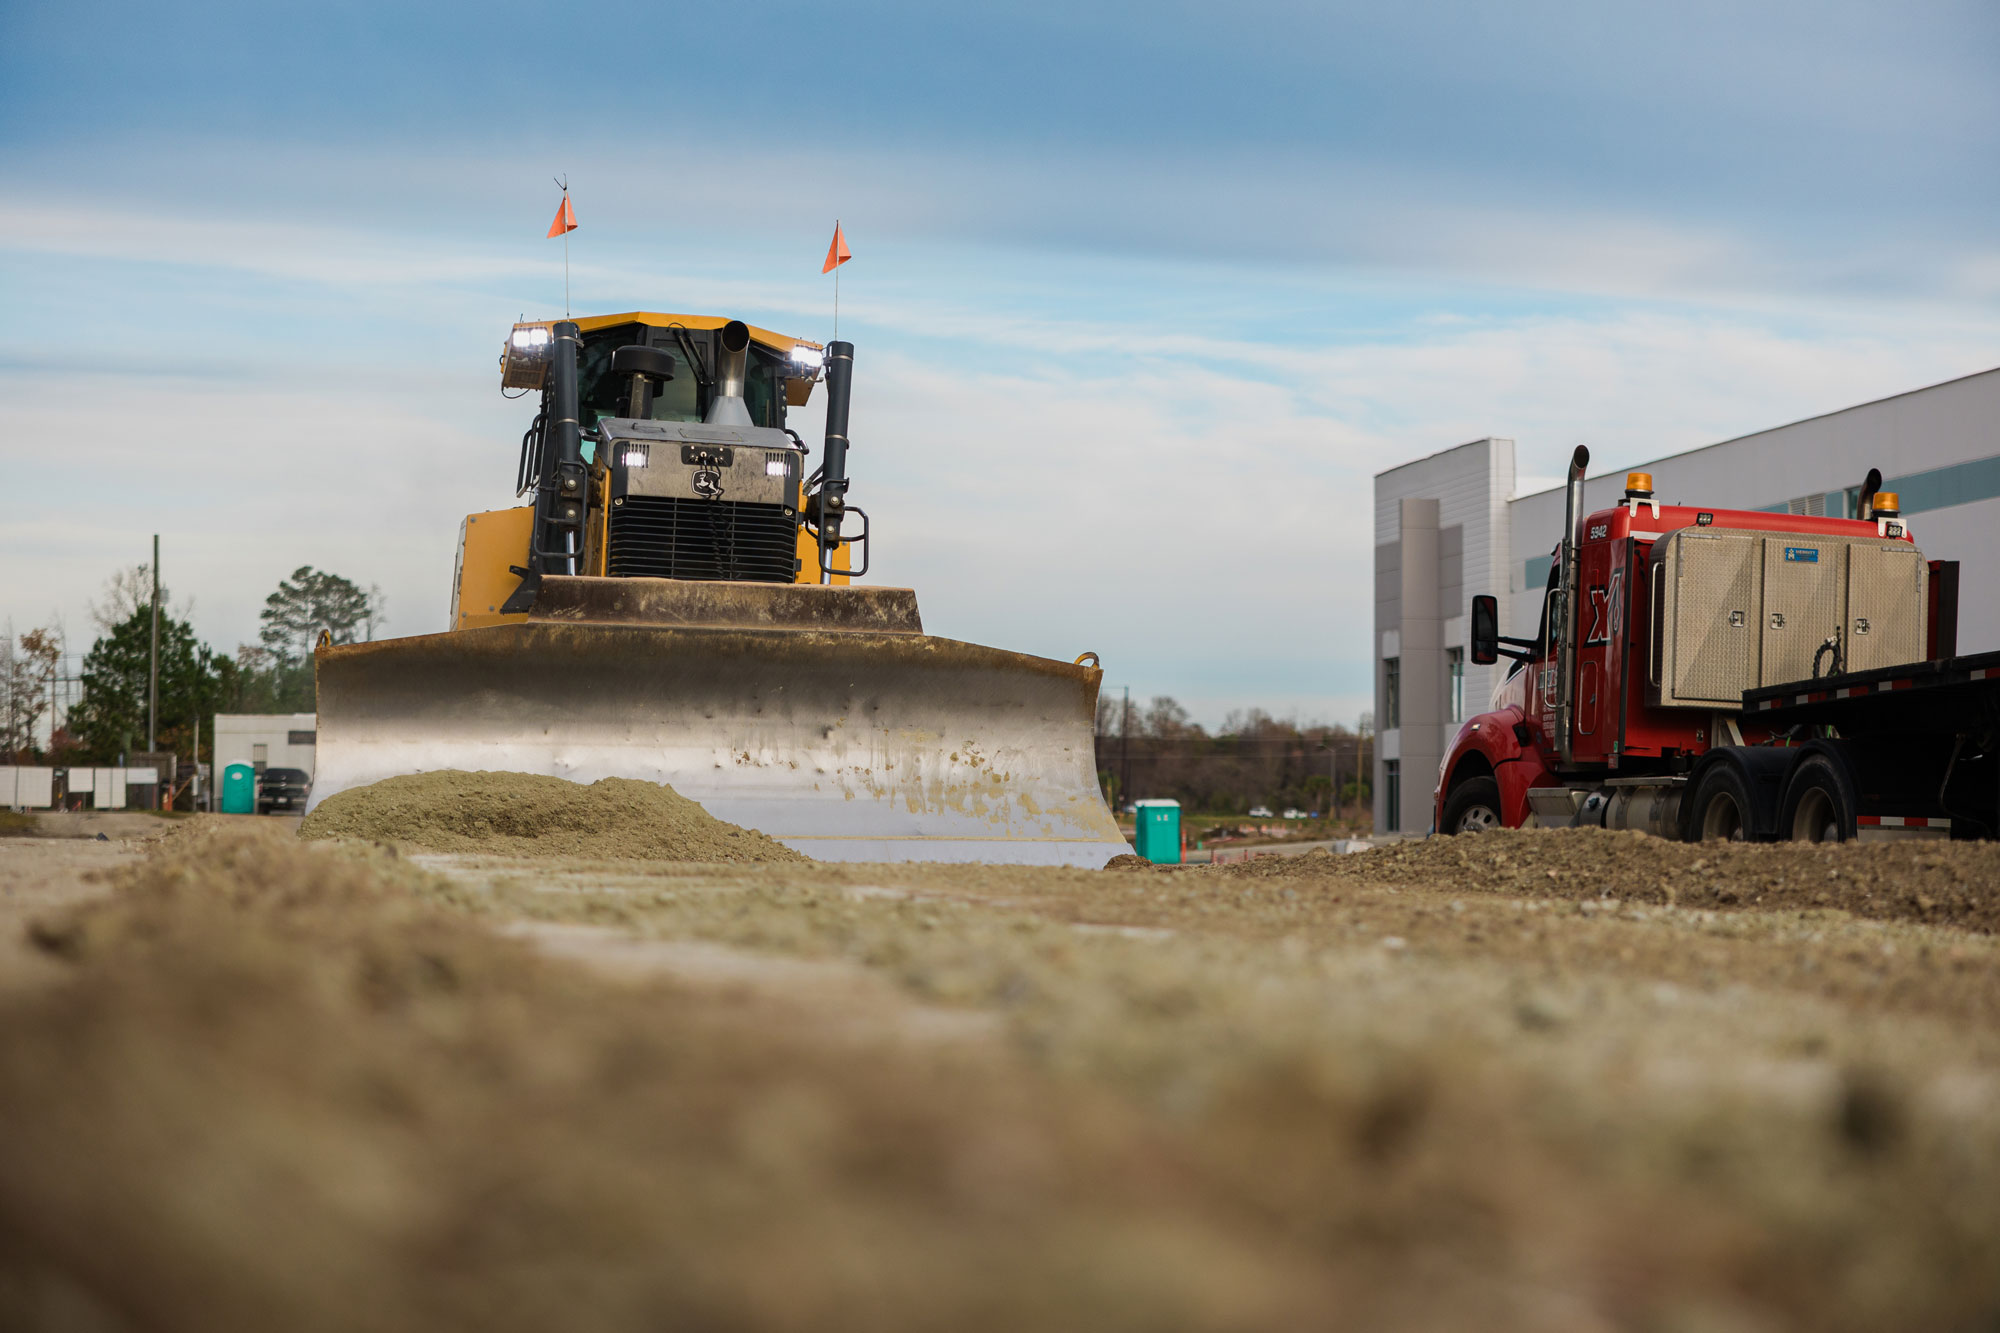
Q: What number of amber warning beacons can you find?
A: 2